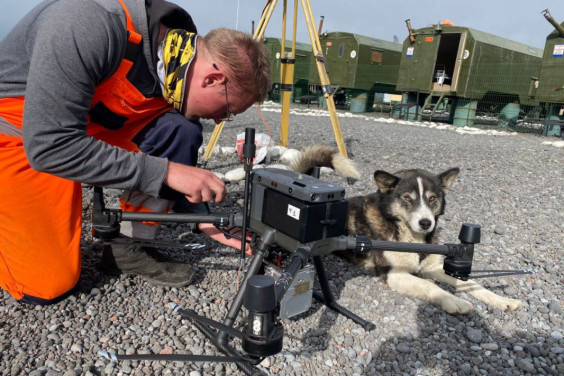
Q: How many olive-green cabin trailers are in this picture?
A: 4